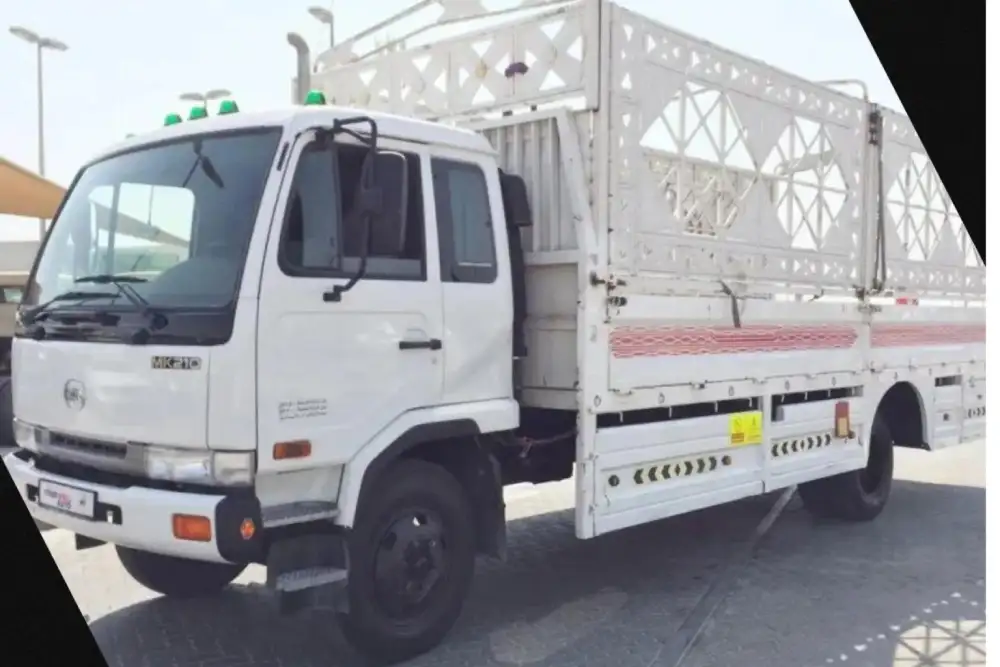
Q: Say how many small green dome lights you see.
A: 4